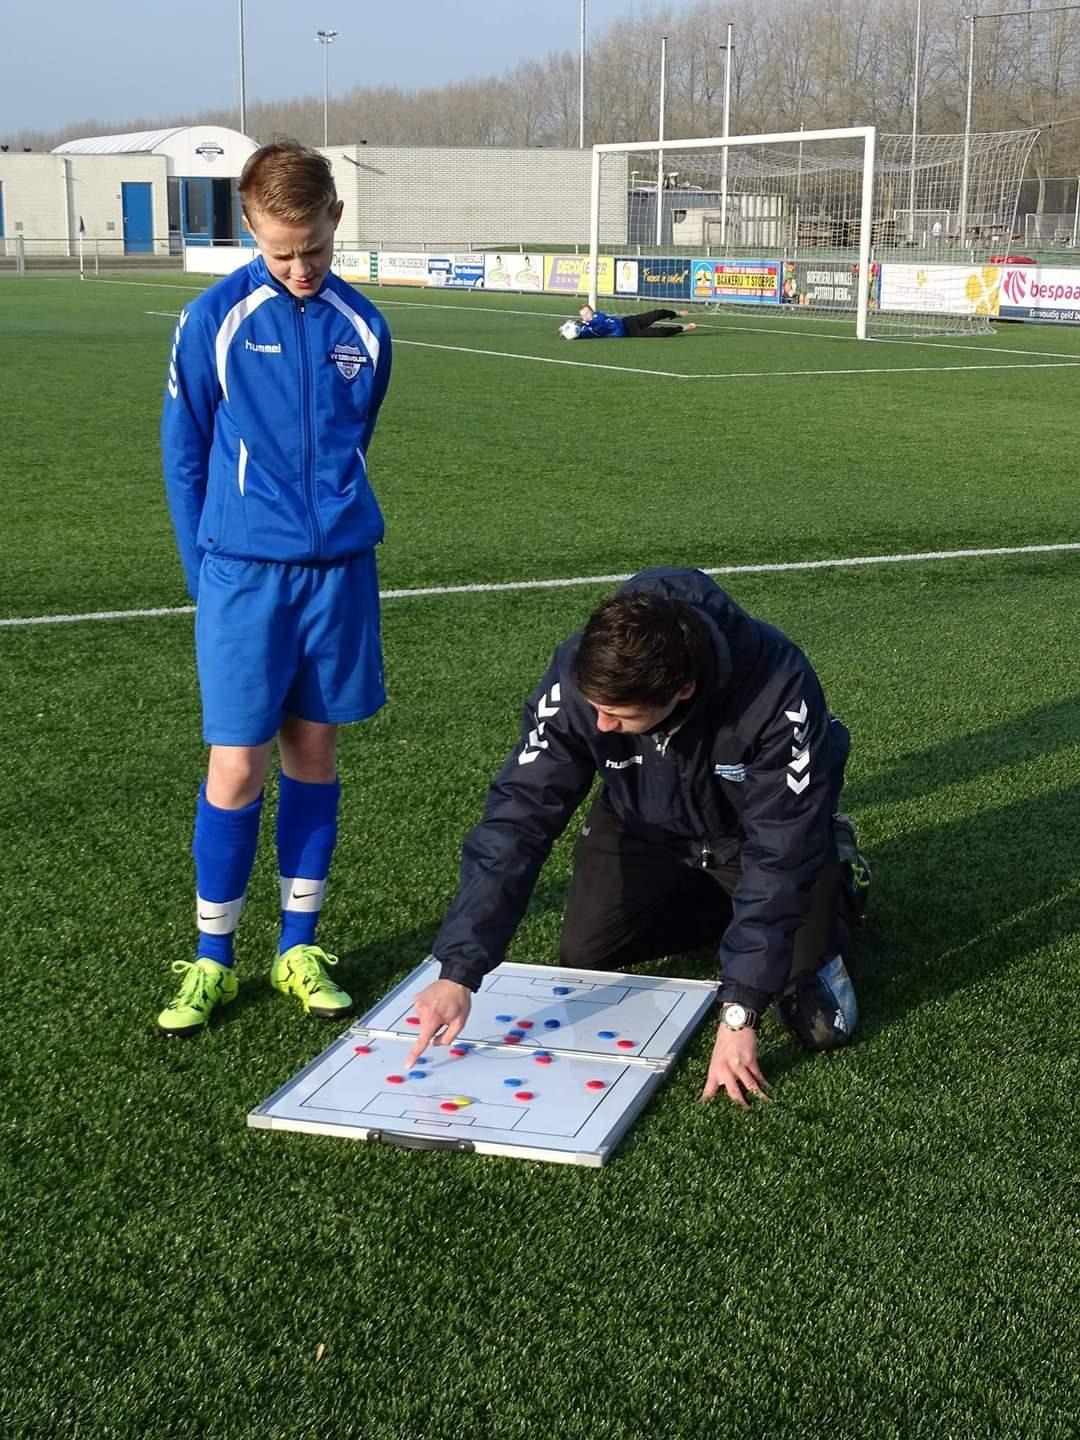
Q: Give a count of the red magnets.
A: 11